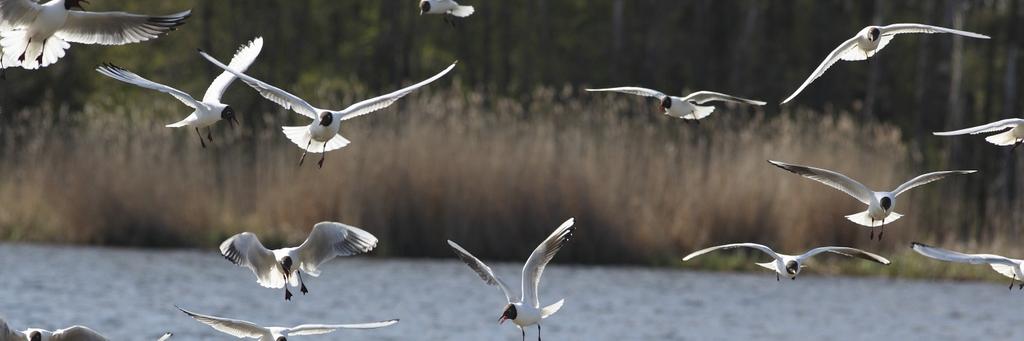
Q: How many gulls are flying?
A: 14